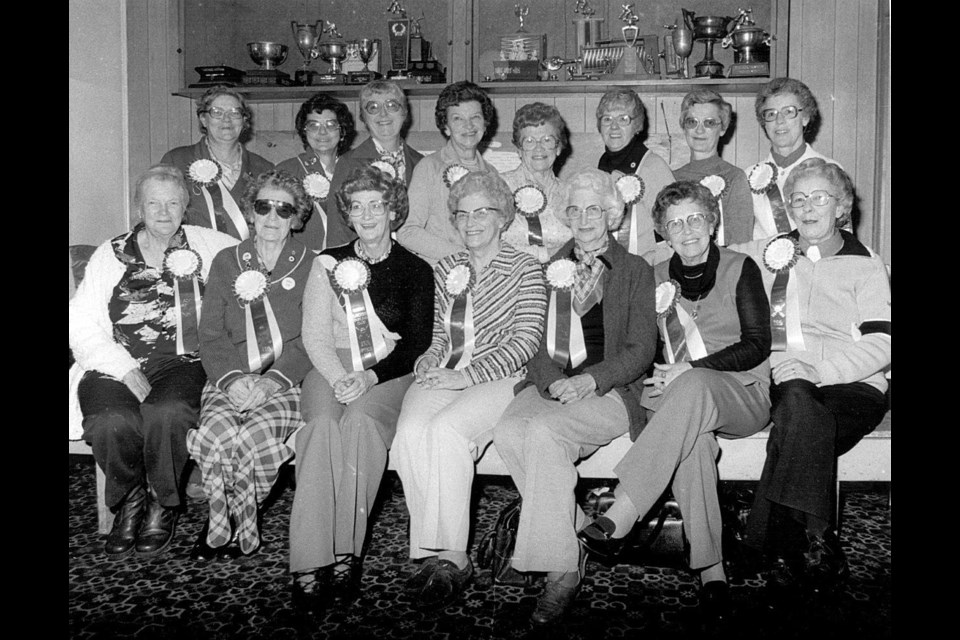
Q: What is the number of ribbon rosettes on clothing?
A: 15